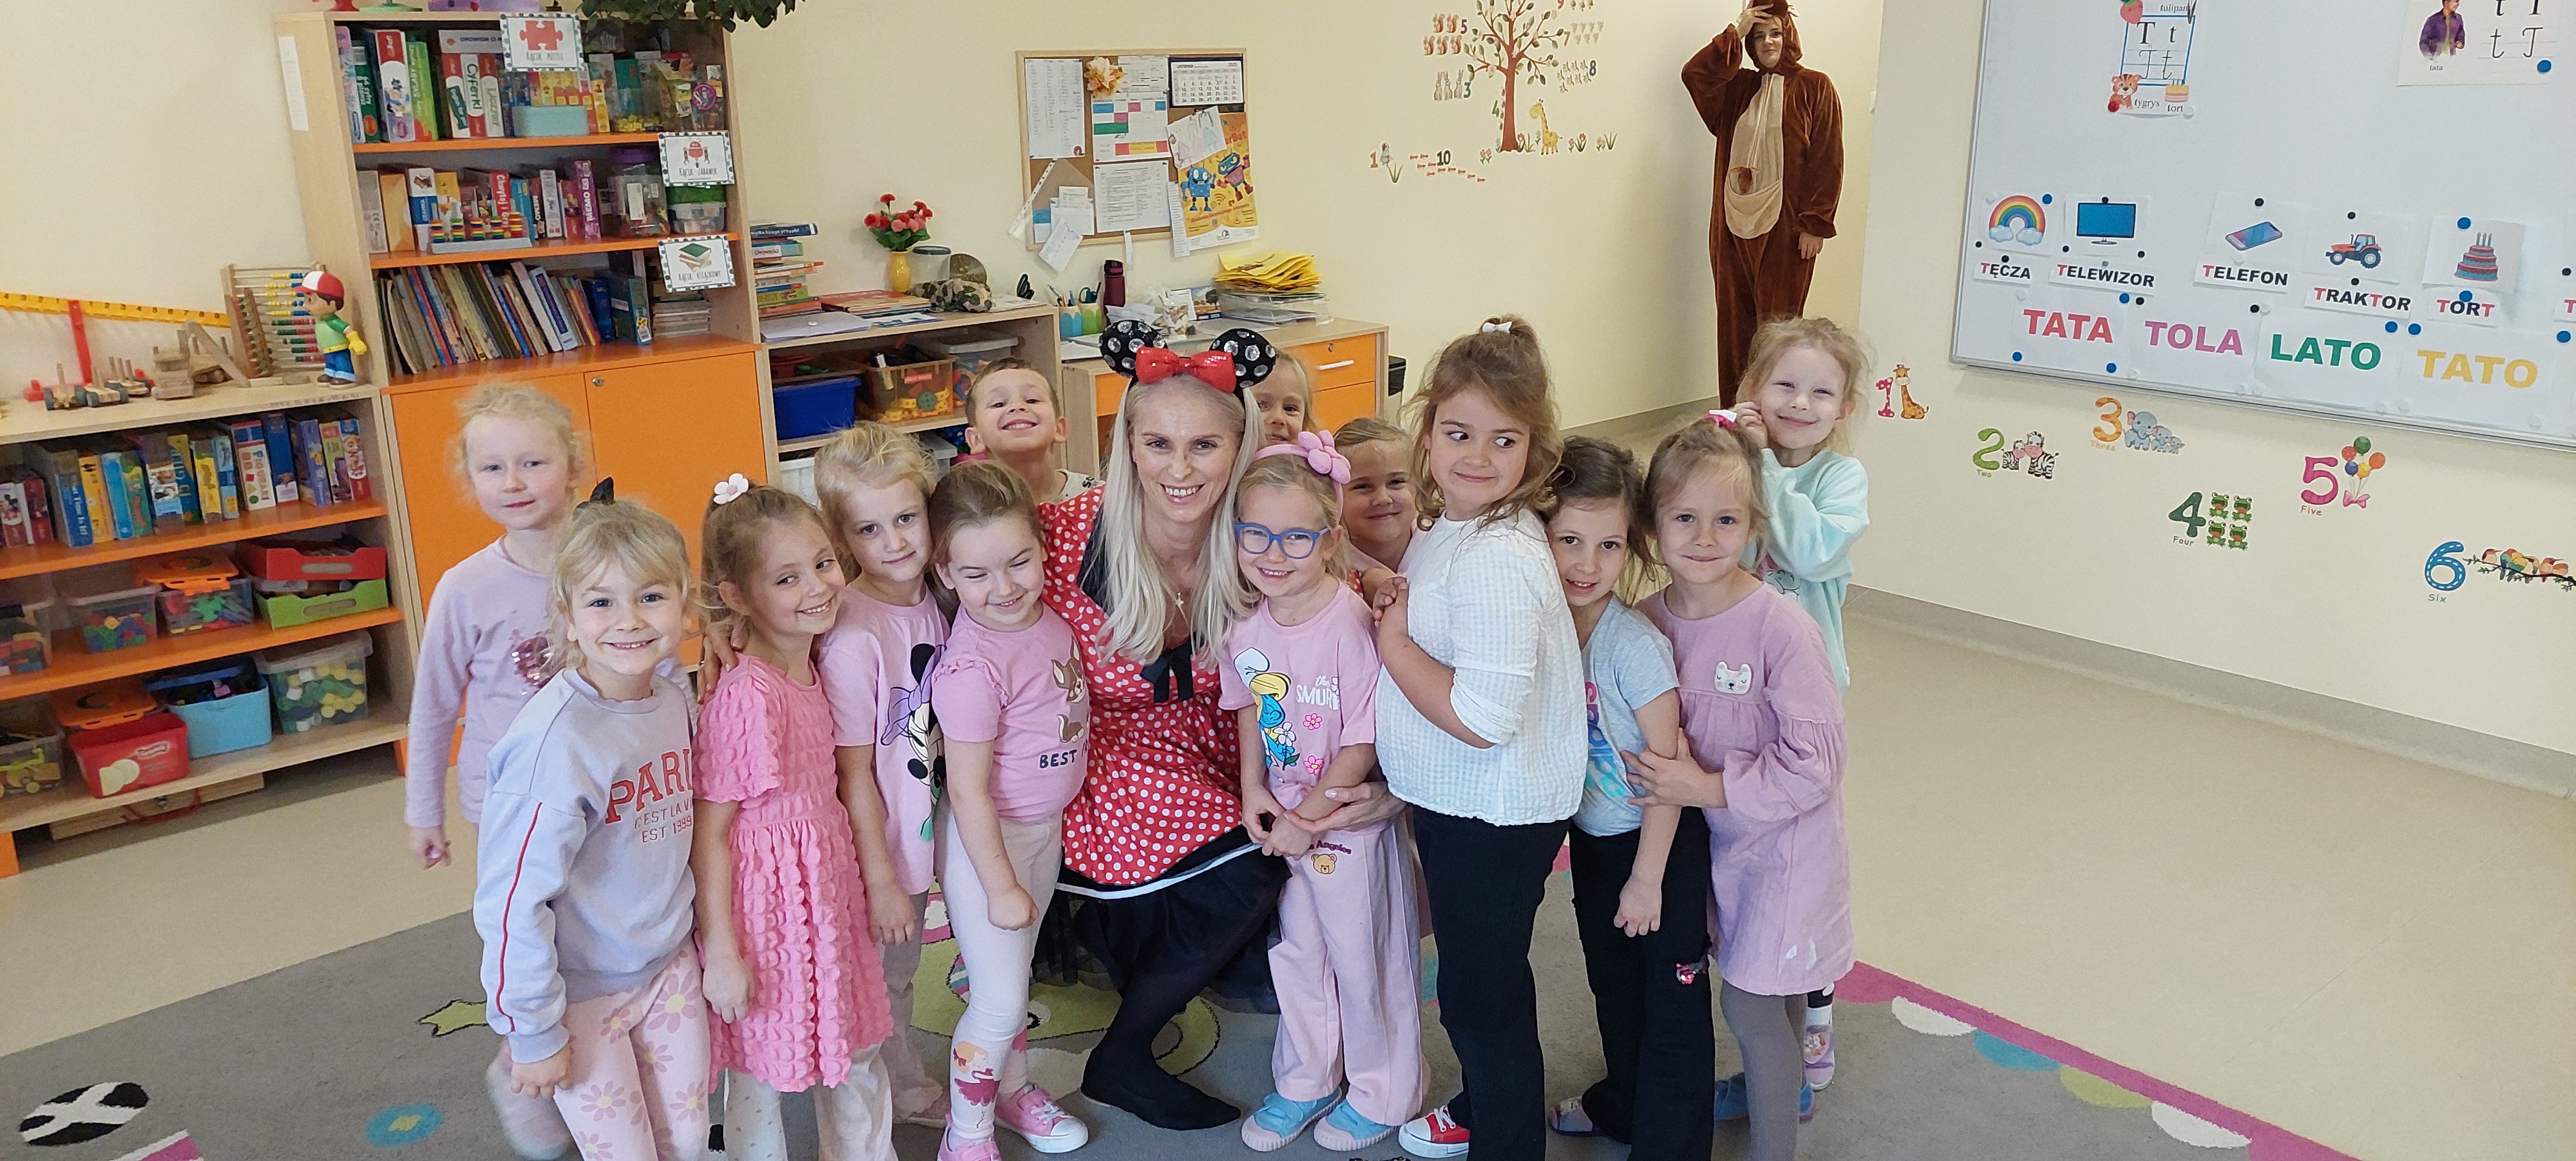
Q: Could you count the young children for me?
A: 13